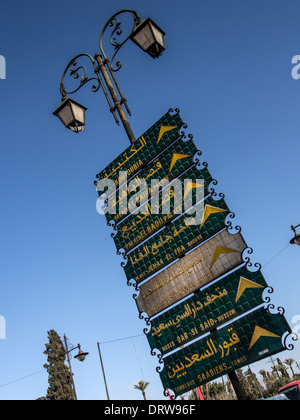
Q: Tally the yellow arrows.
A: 7